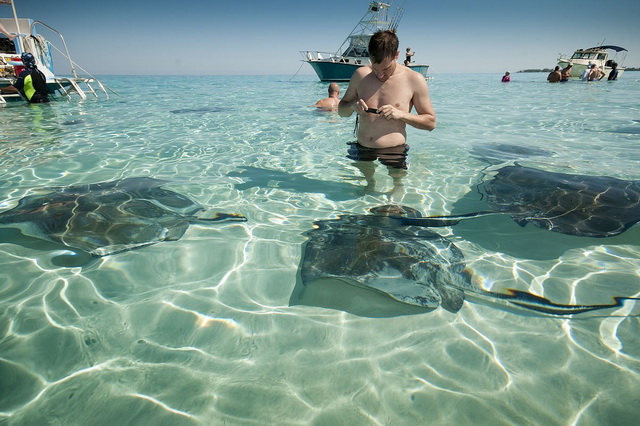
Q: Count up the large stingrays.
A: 3